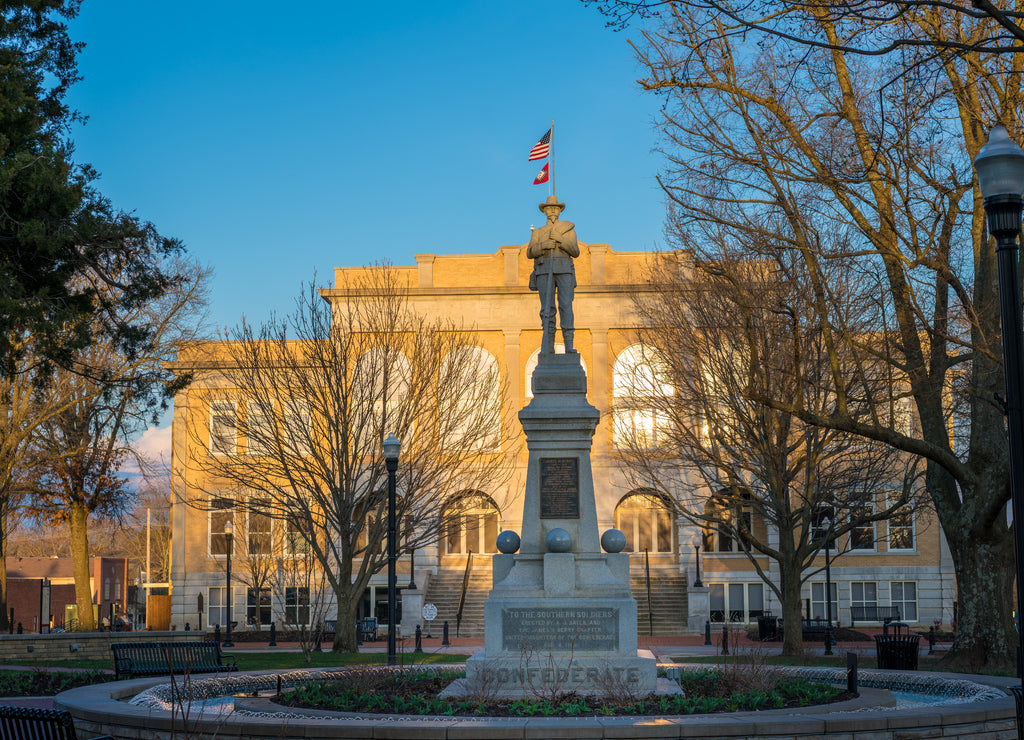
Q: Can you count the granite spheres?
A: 3